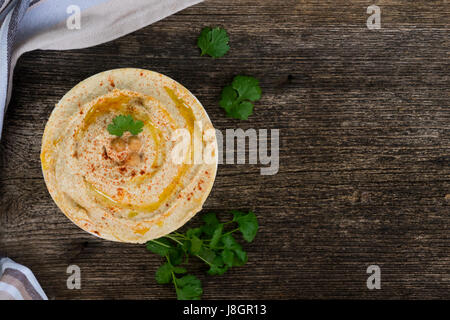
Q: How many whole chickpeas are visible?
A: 3